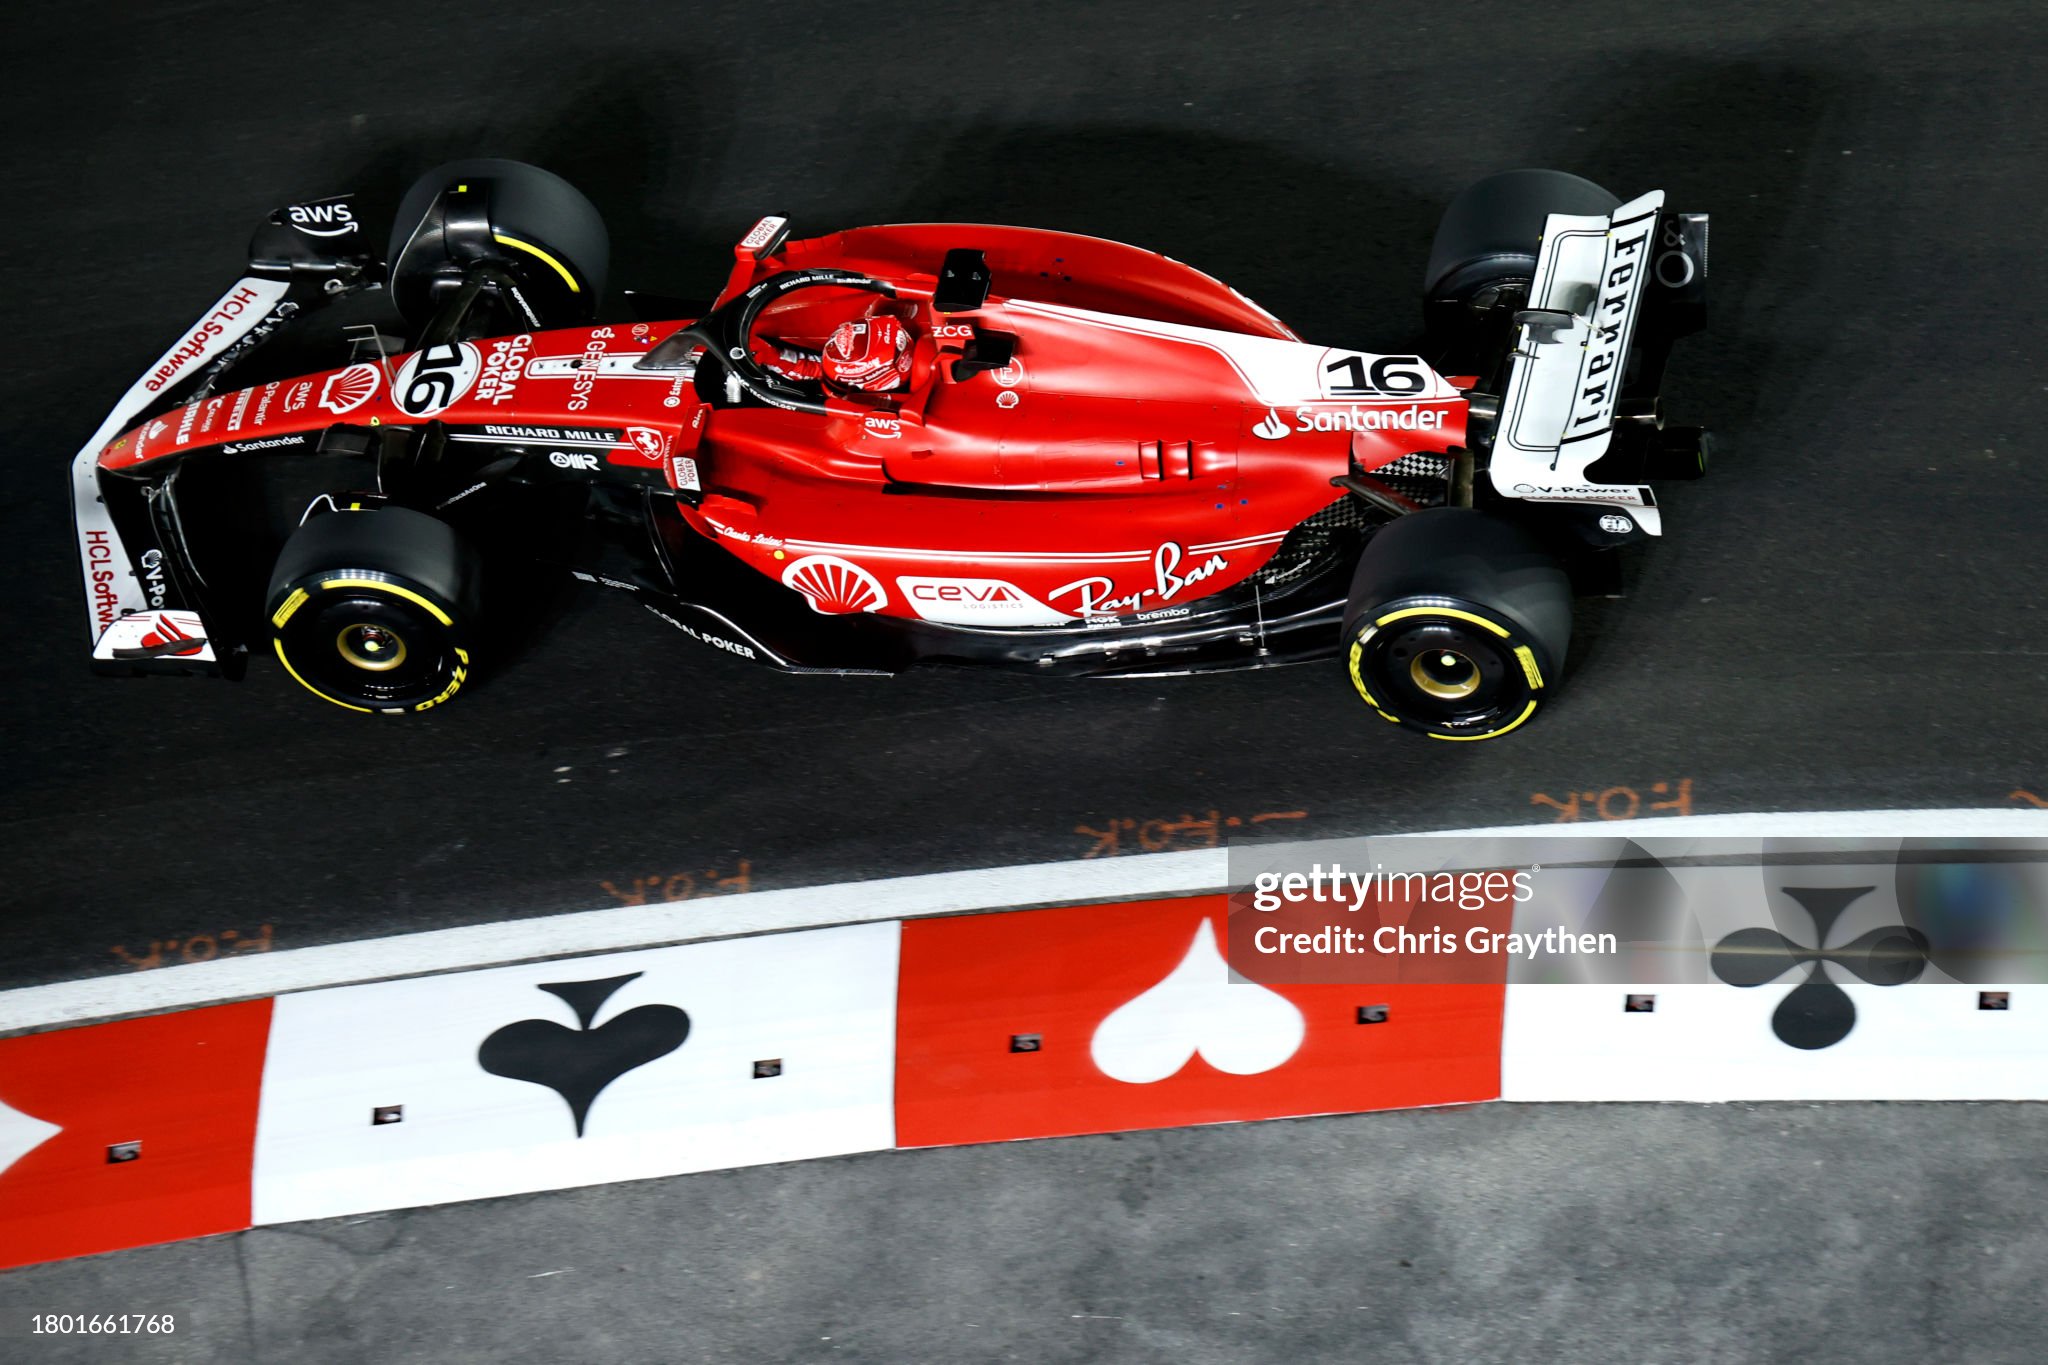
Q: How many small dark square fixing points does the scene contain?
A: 7